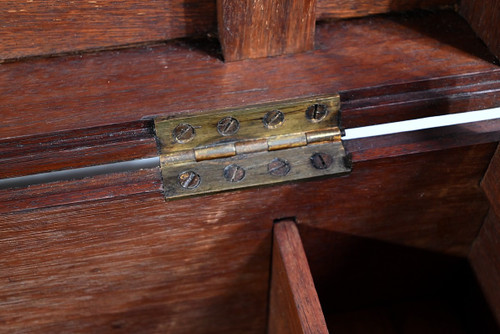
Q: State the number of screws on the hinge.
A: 8